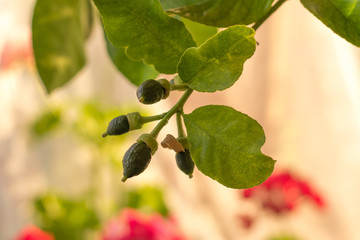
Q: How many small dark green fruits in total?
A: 4